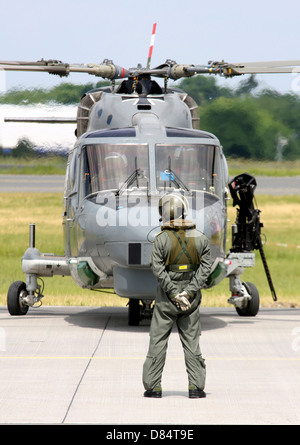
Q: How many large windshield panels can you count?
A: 2